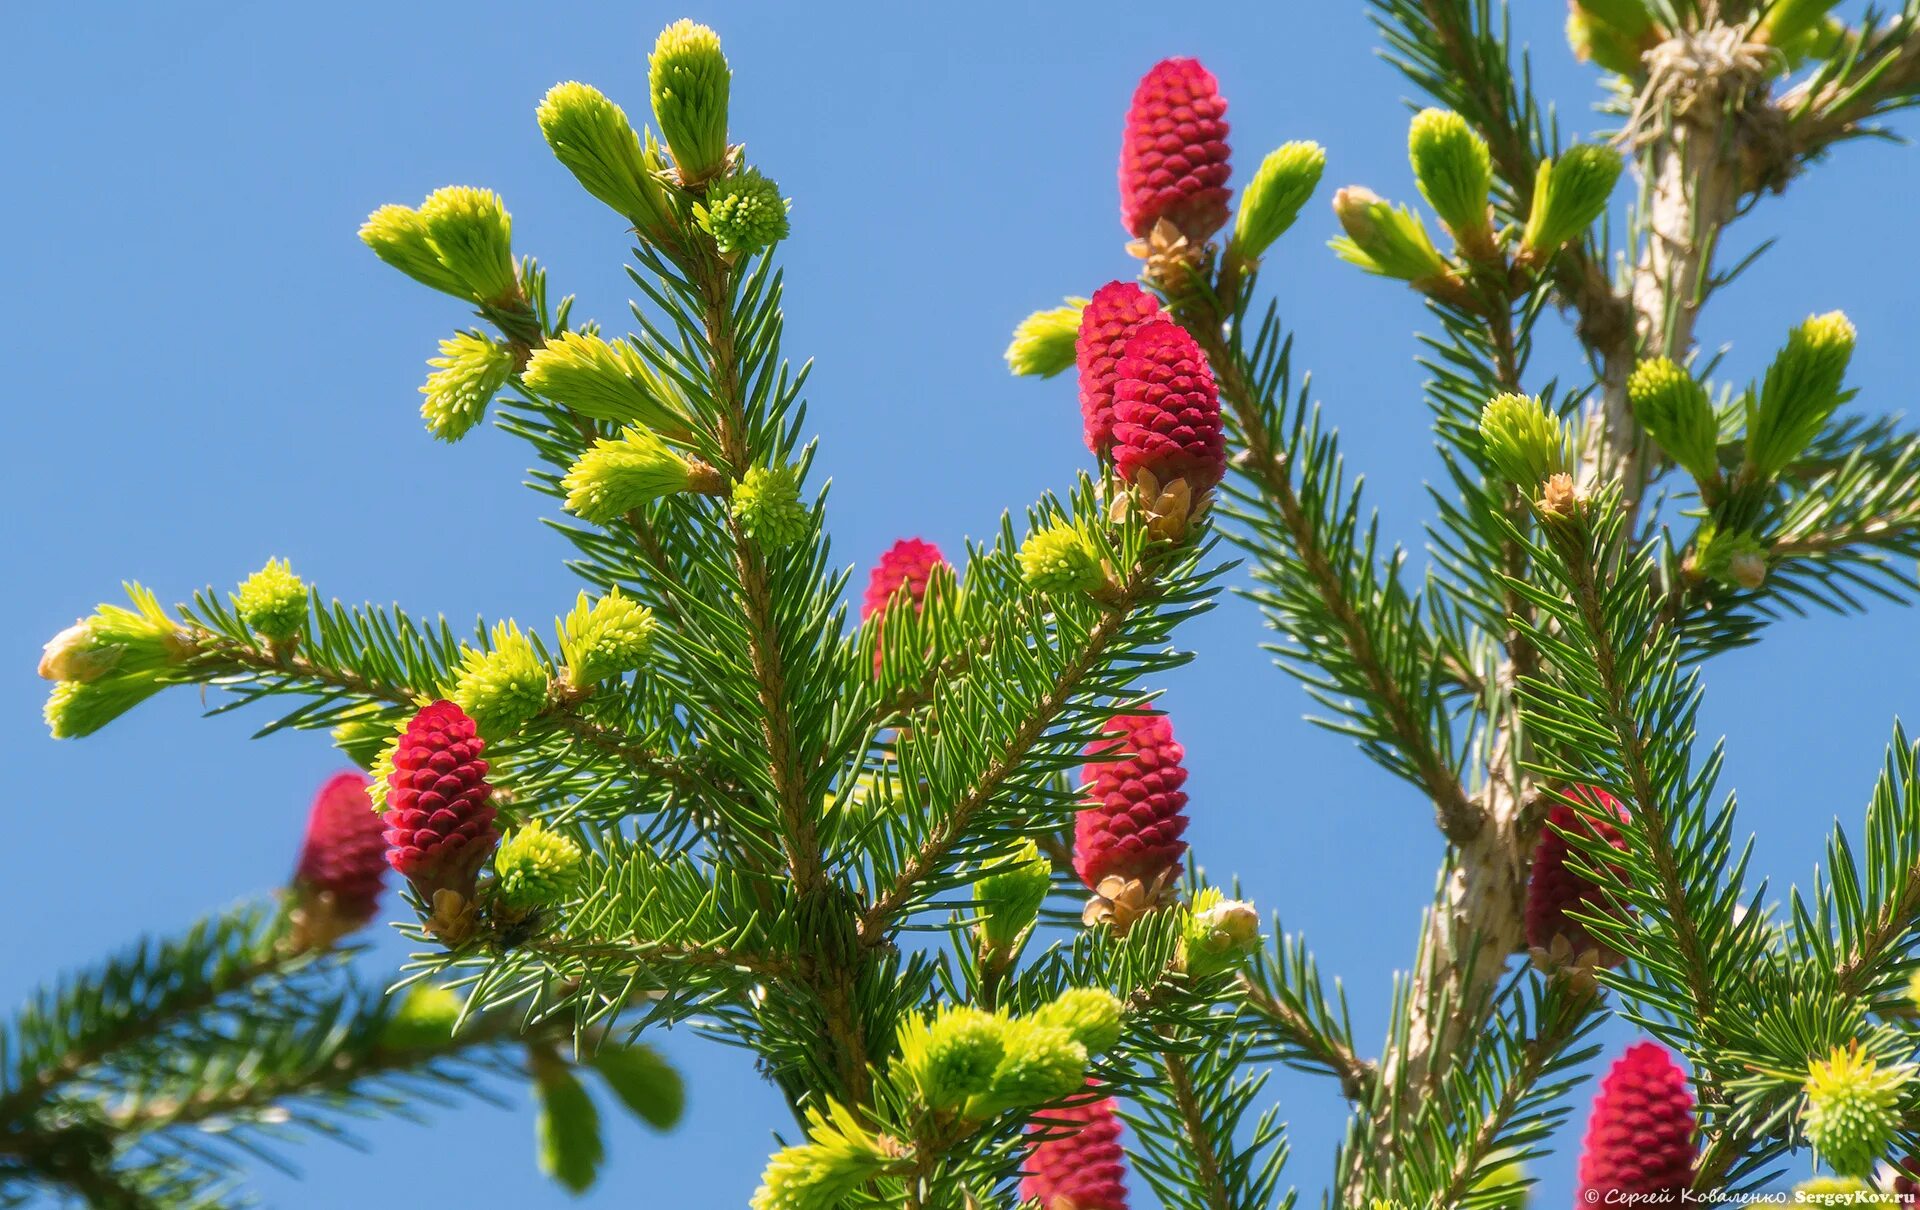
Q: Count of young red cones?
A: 10